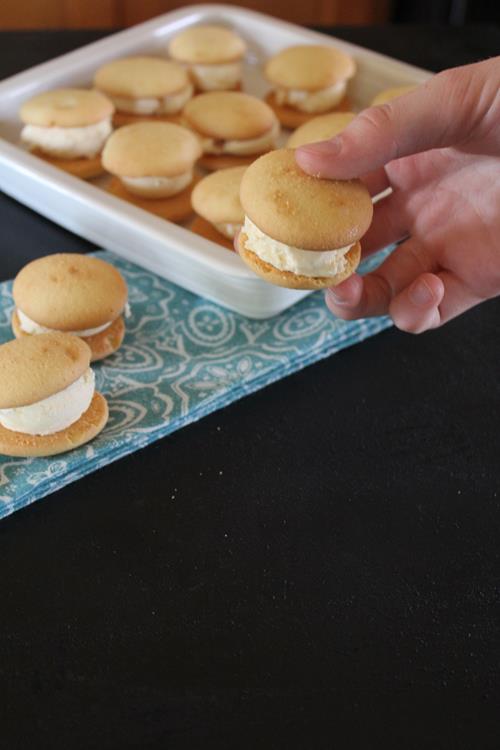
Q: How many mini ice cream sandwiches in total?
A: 12